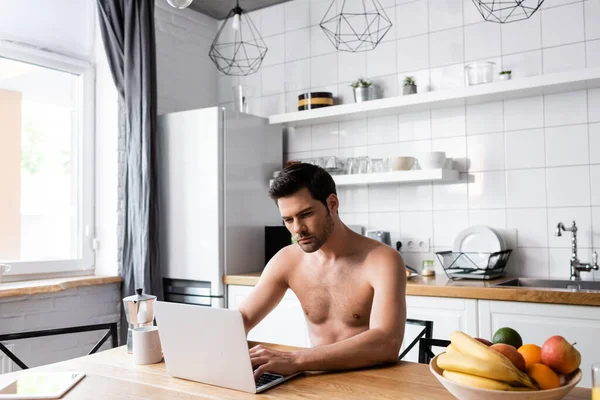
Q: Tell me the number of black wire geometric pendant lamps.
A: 3